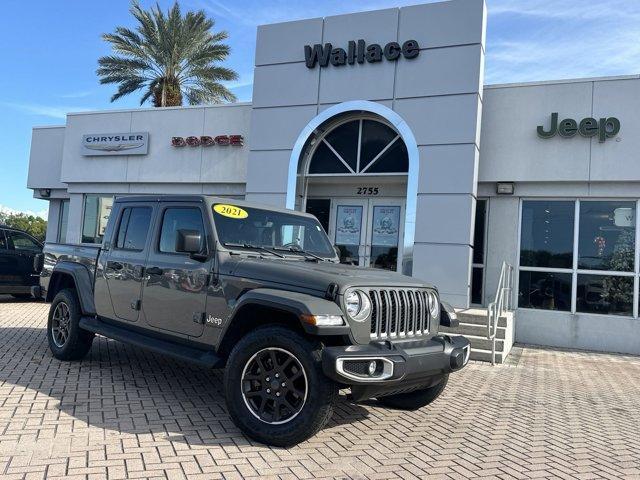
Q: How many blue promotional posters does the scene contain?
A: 2